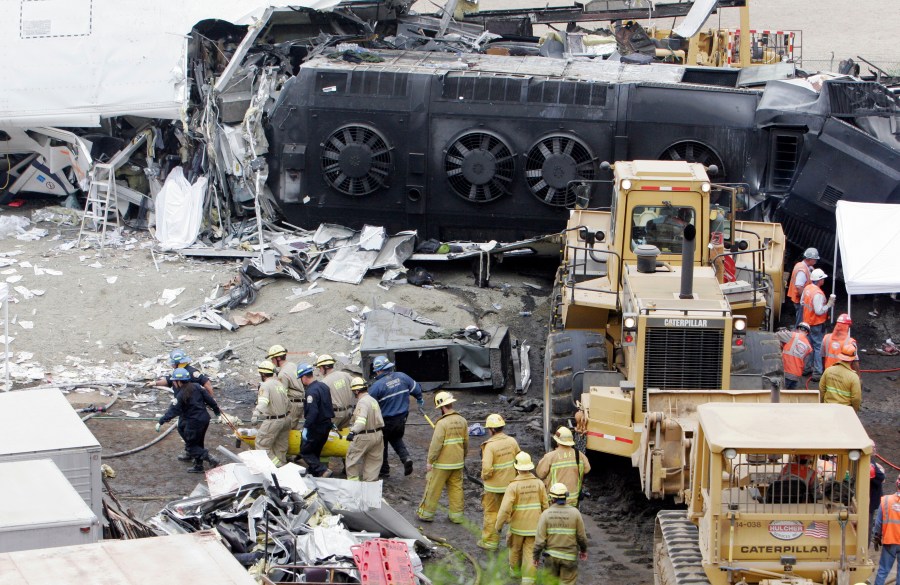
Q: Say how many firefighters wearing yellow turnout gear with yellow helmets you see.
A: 5